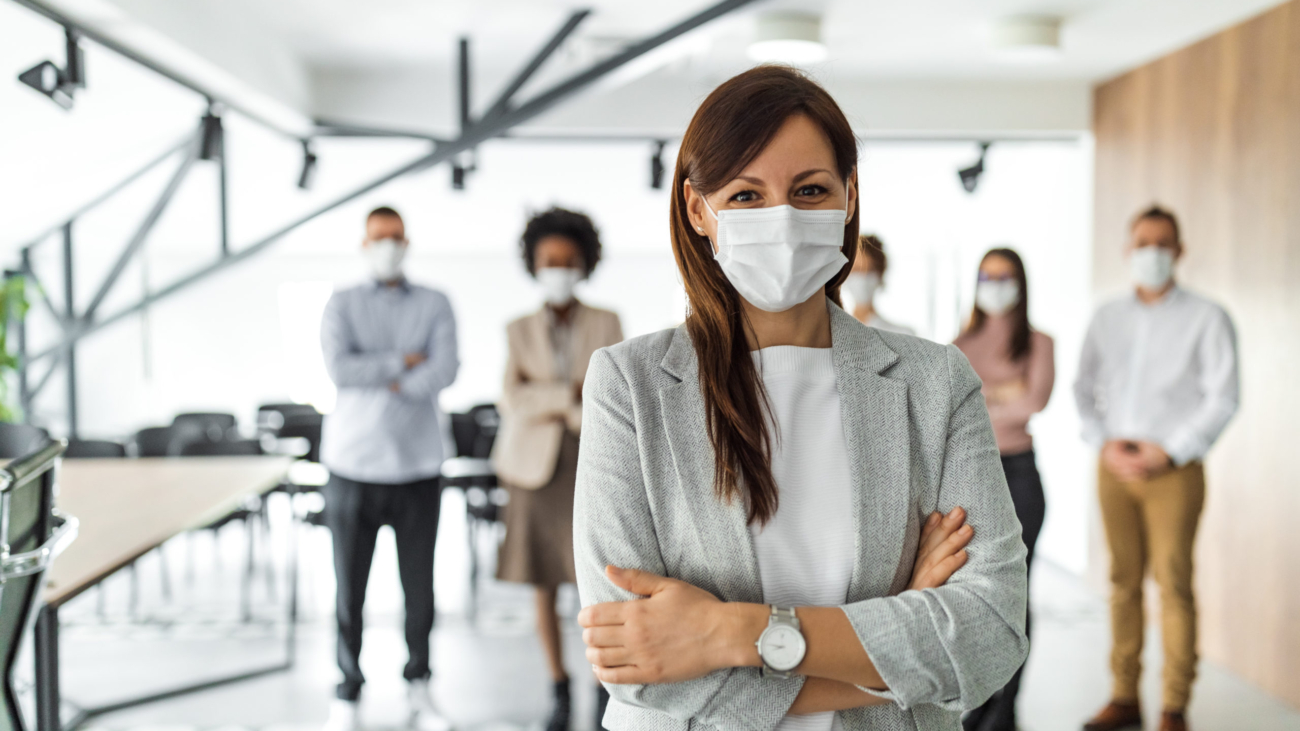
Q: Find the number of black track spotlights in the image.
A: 6